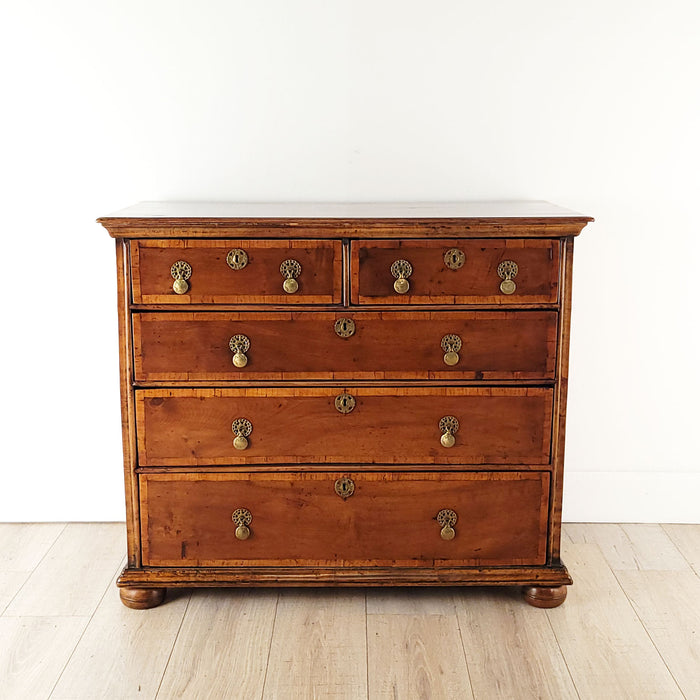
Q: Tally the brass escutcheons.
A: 5